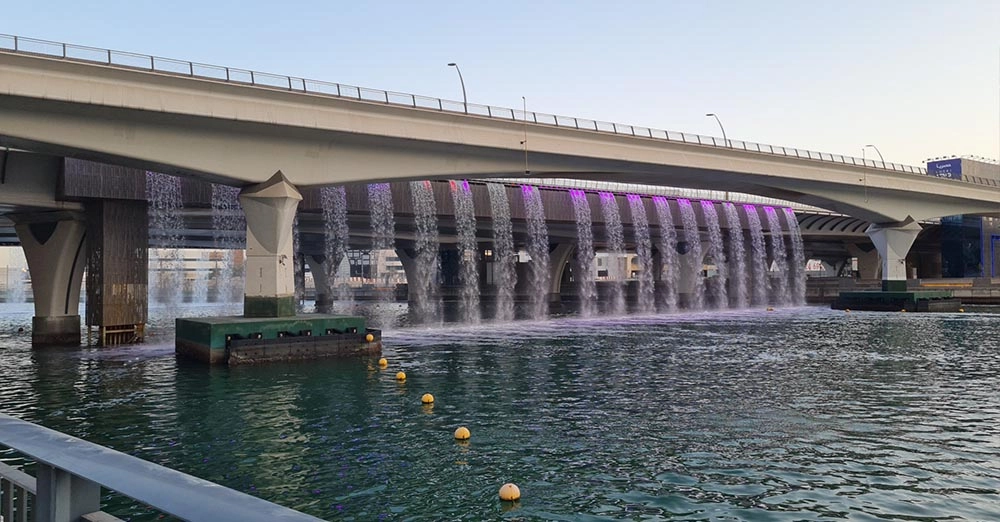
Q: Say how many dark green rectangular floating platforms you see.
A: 2